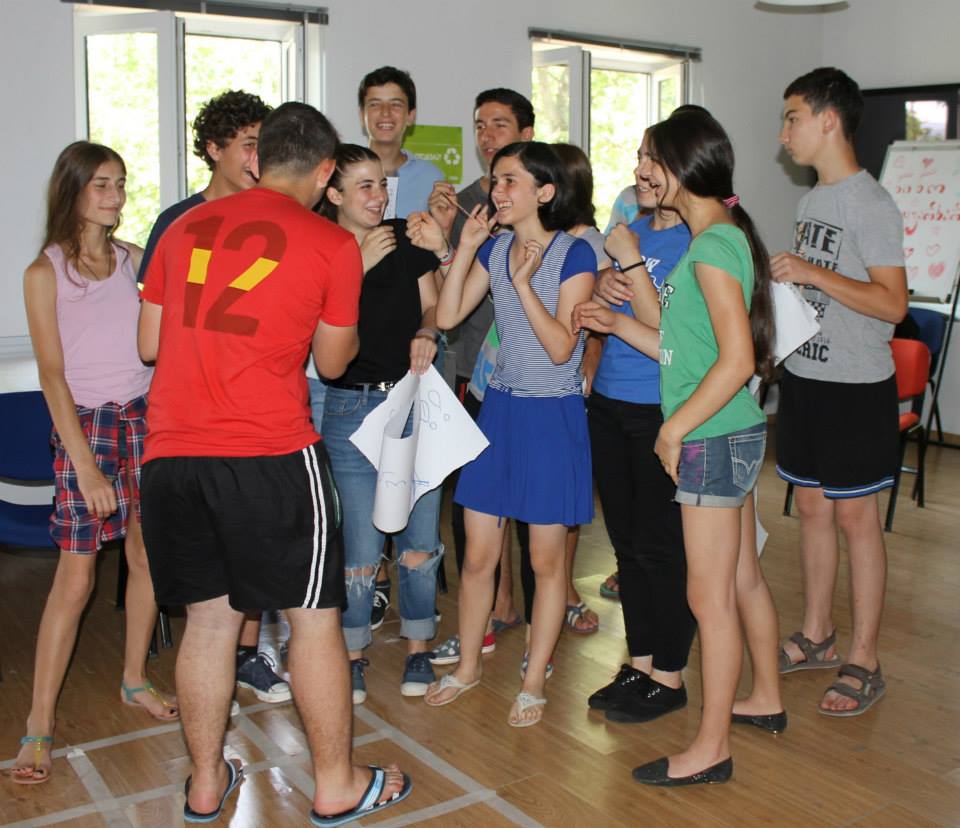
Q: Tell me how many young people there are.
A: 12